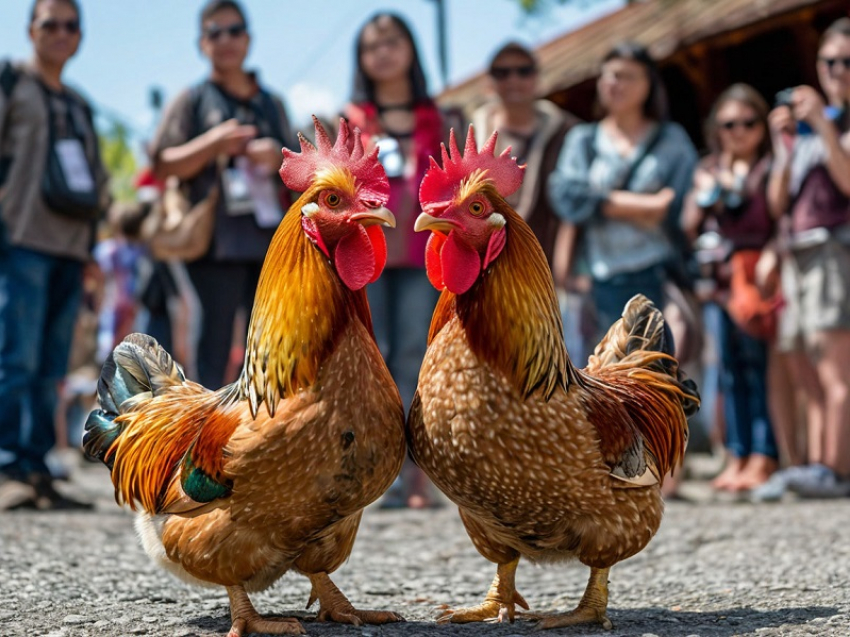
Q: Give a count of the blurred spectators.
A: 7